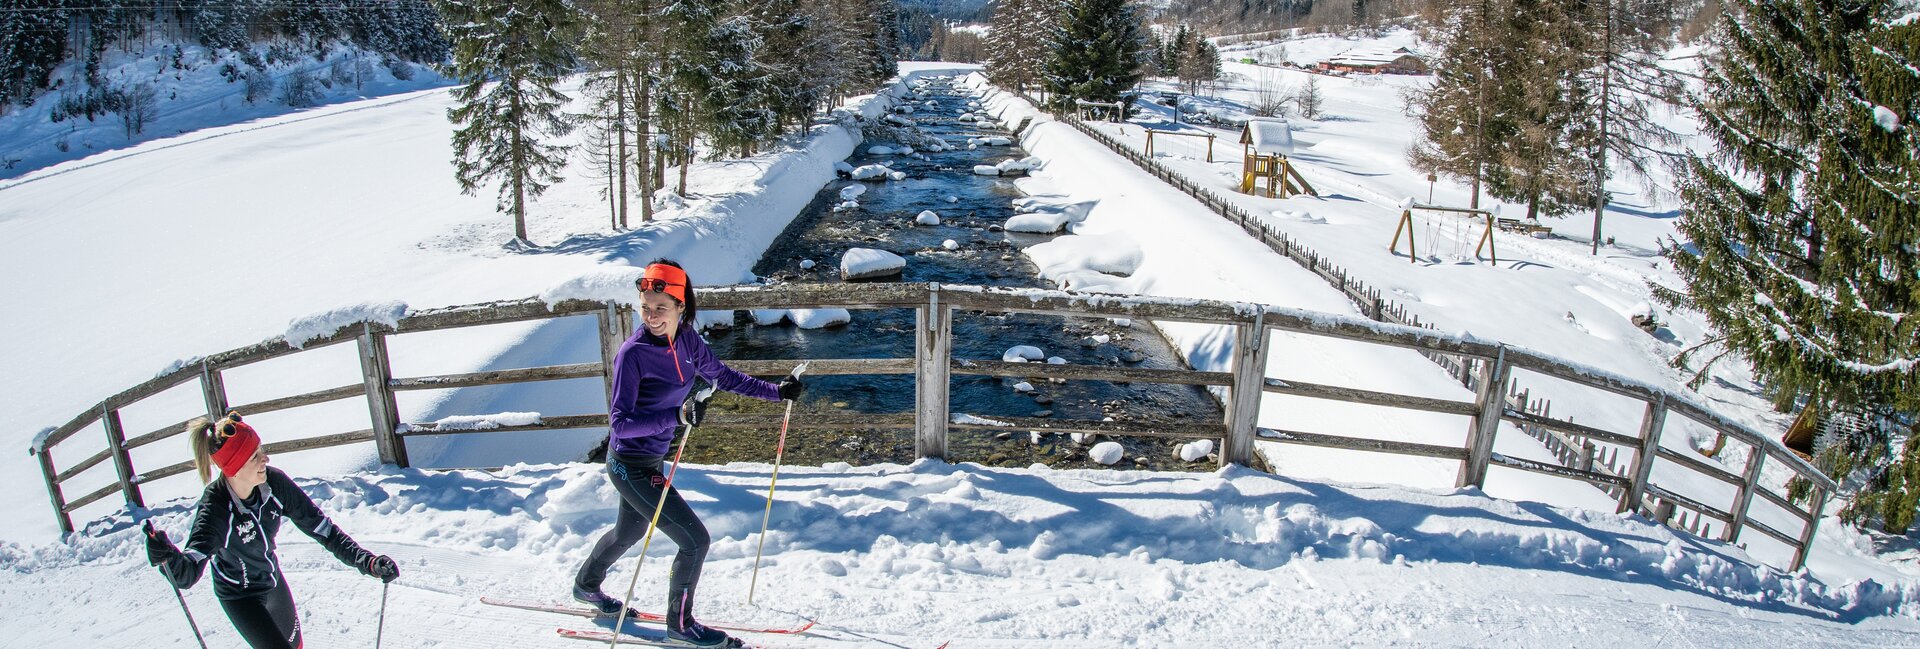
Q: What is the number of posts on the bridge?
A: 11